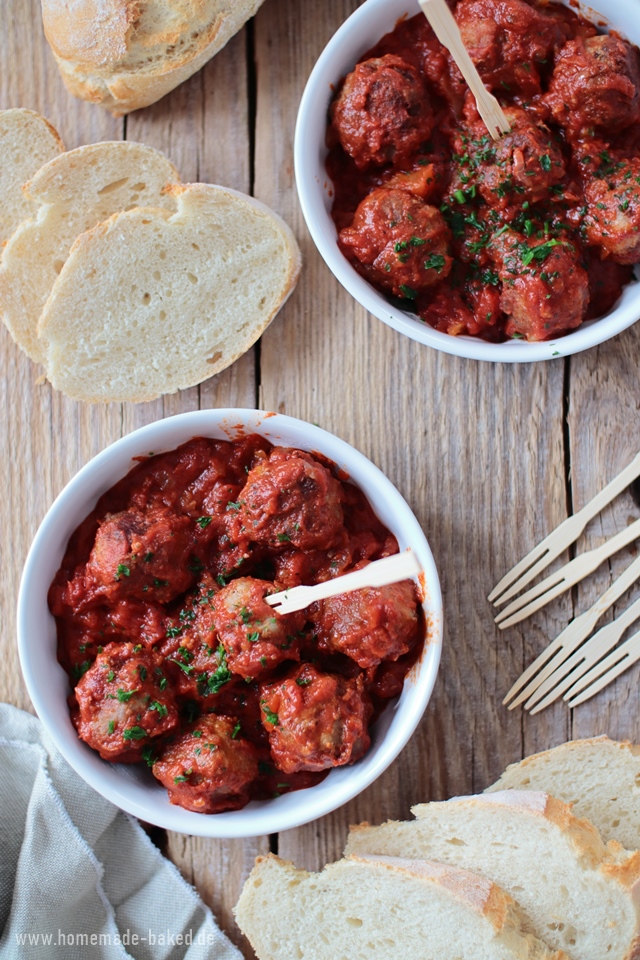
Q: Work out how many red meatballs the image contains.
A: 14